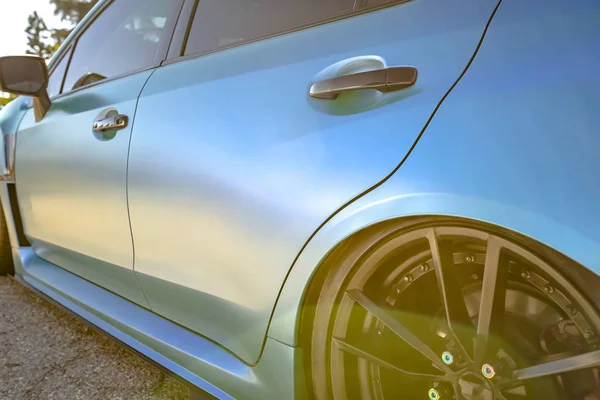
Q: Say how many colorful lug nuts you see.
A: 3